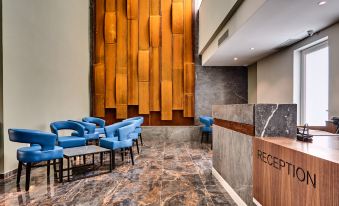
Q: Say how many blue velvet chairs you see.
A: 8